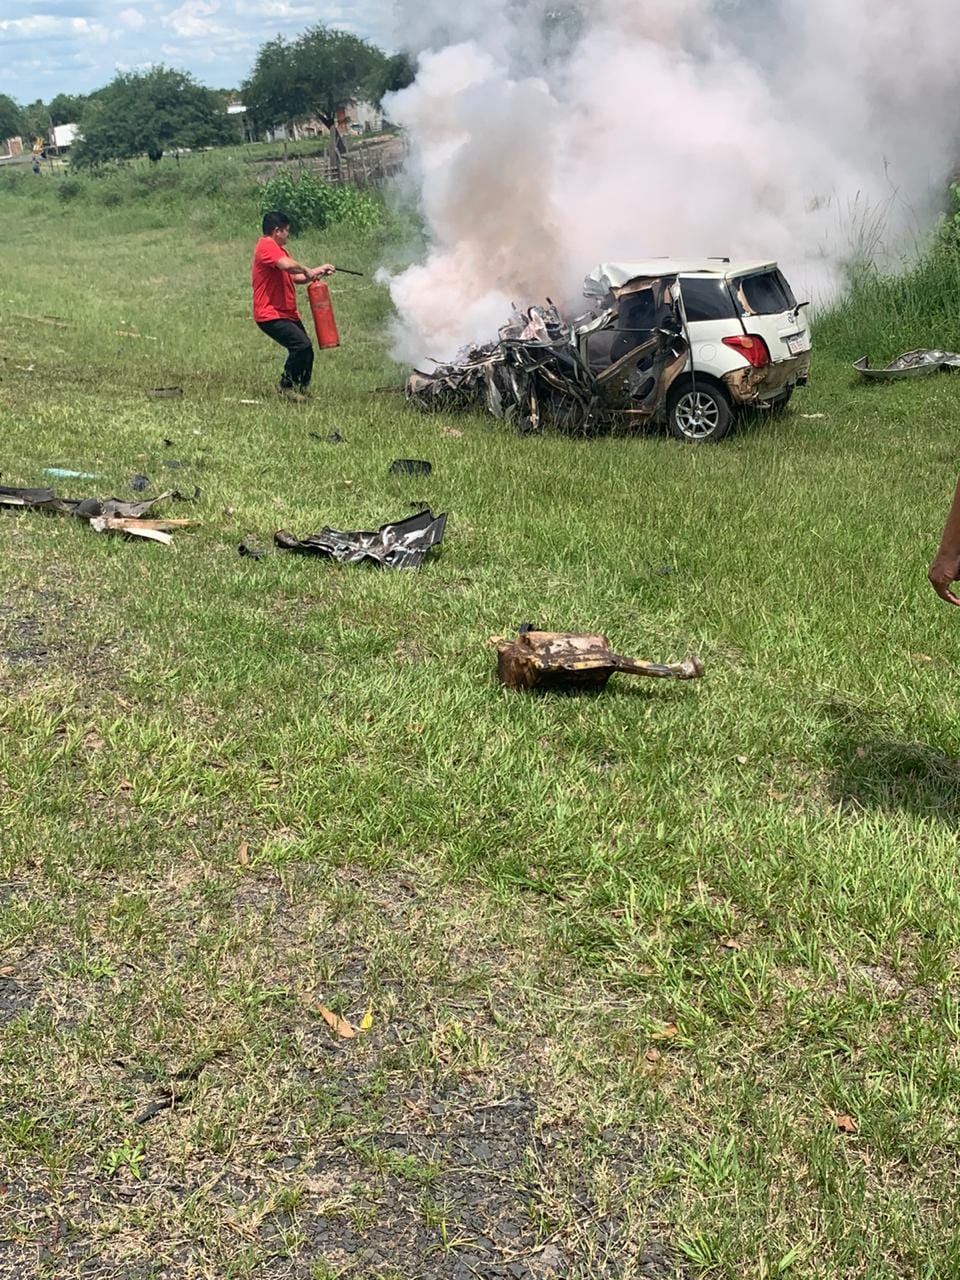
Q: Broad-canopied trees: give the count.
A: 2